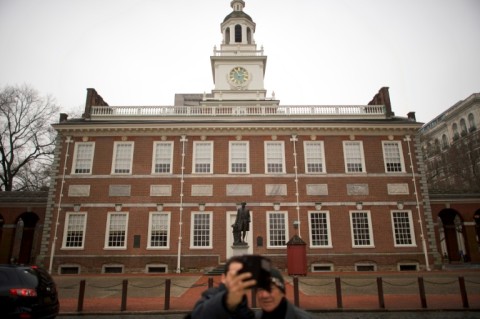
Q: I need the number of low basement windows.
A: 6